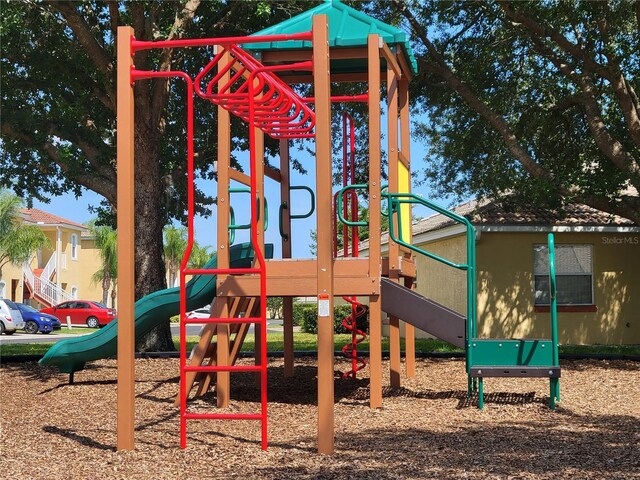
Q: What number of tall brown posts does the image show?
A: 8